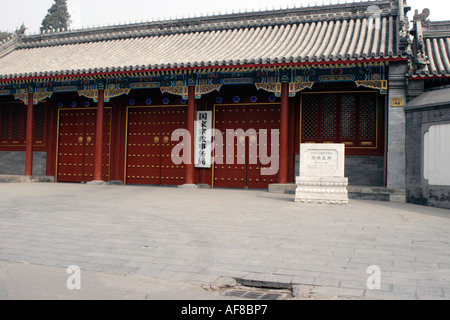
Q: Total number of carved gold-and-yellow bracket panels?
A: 9